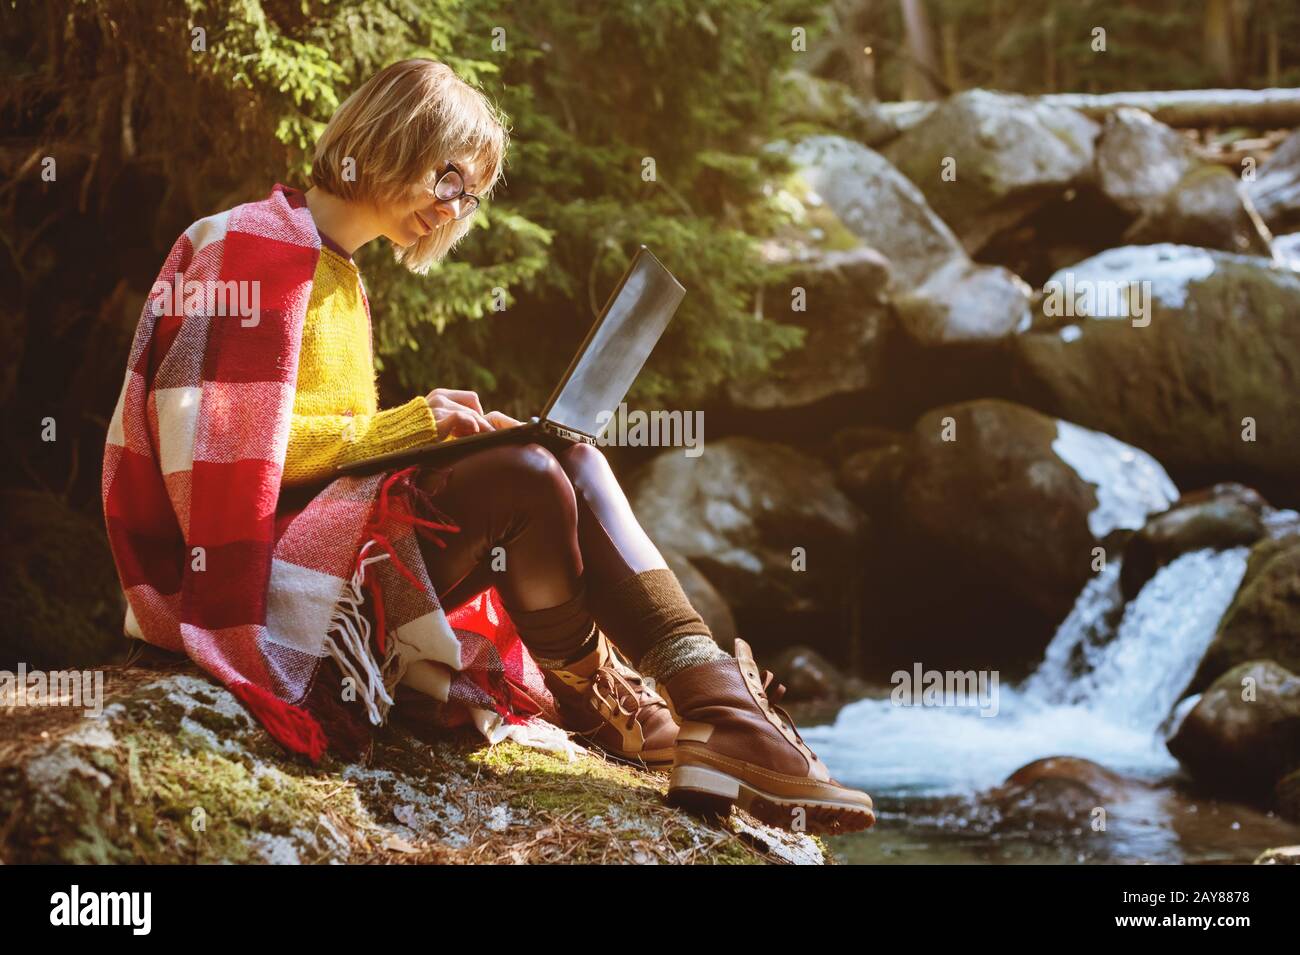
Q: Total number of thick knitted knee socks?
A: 2